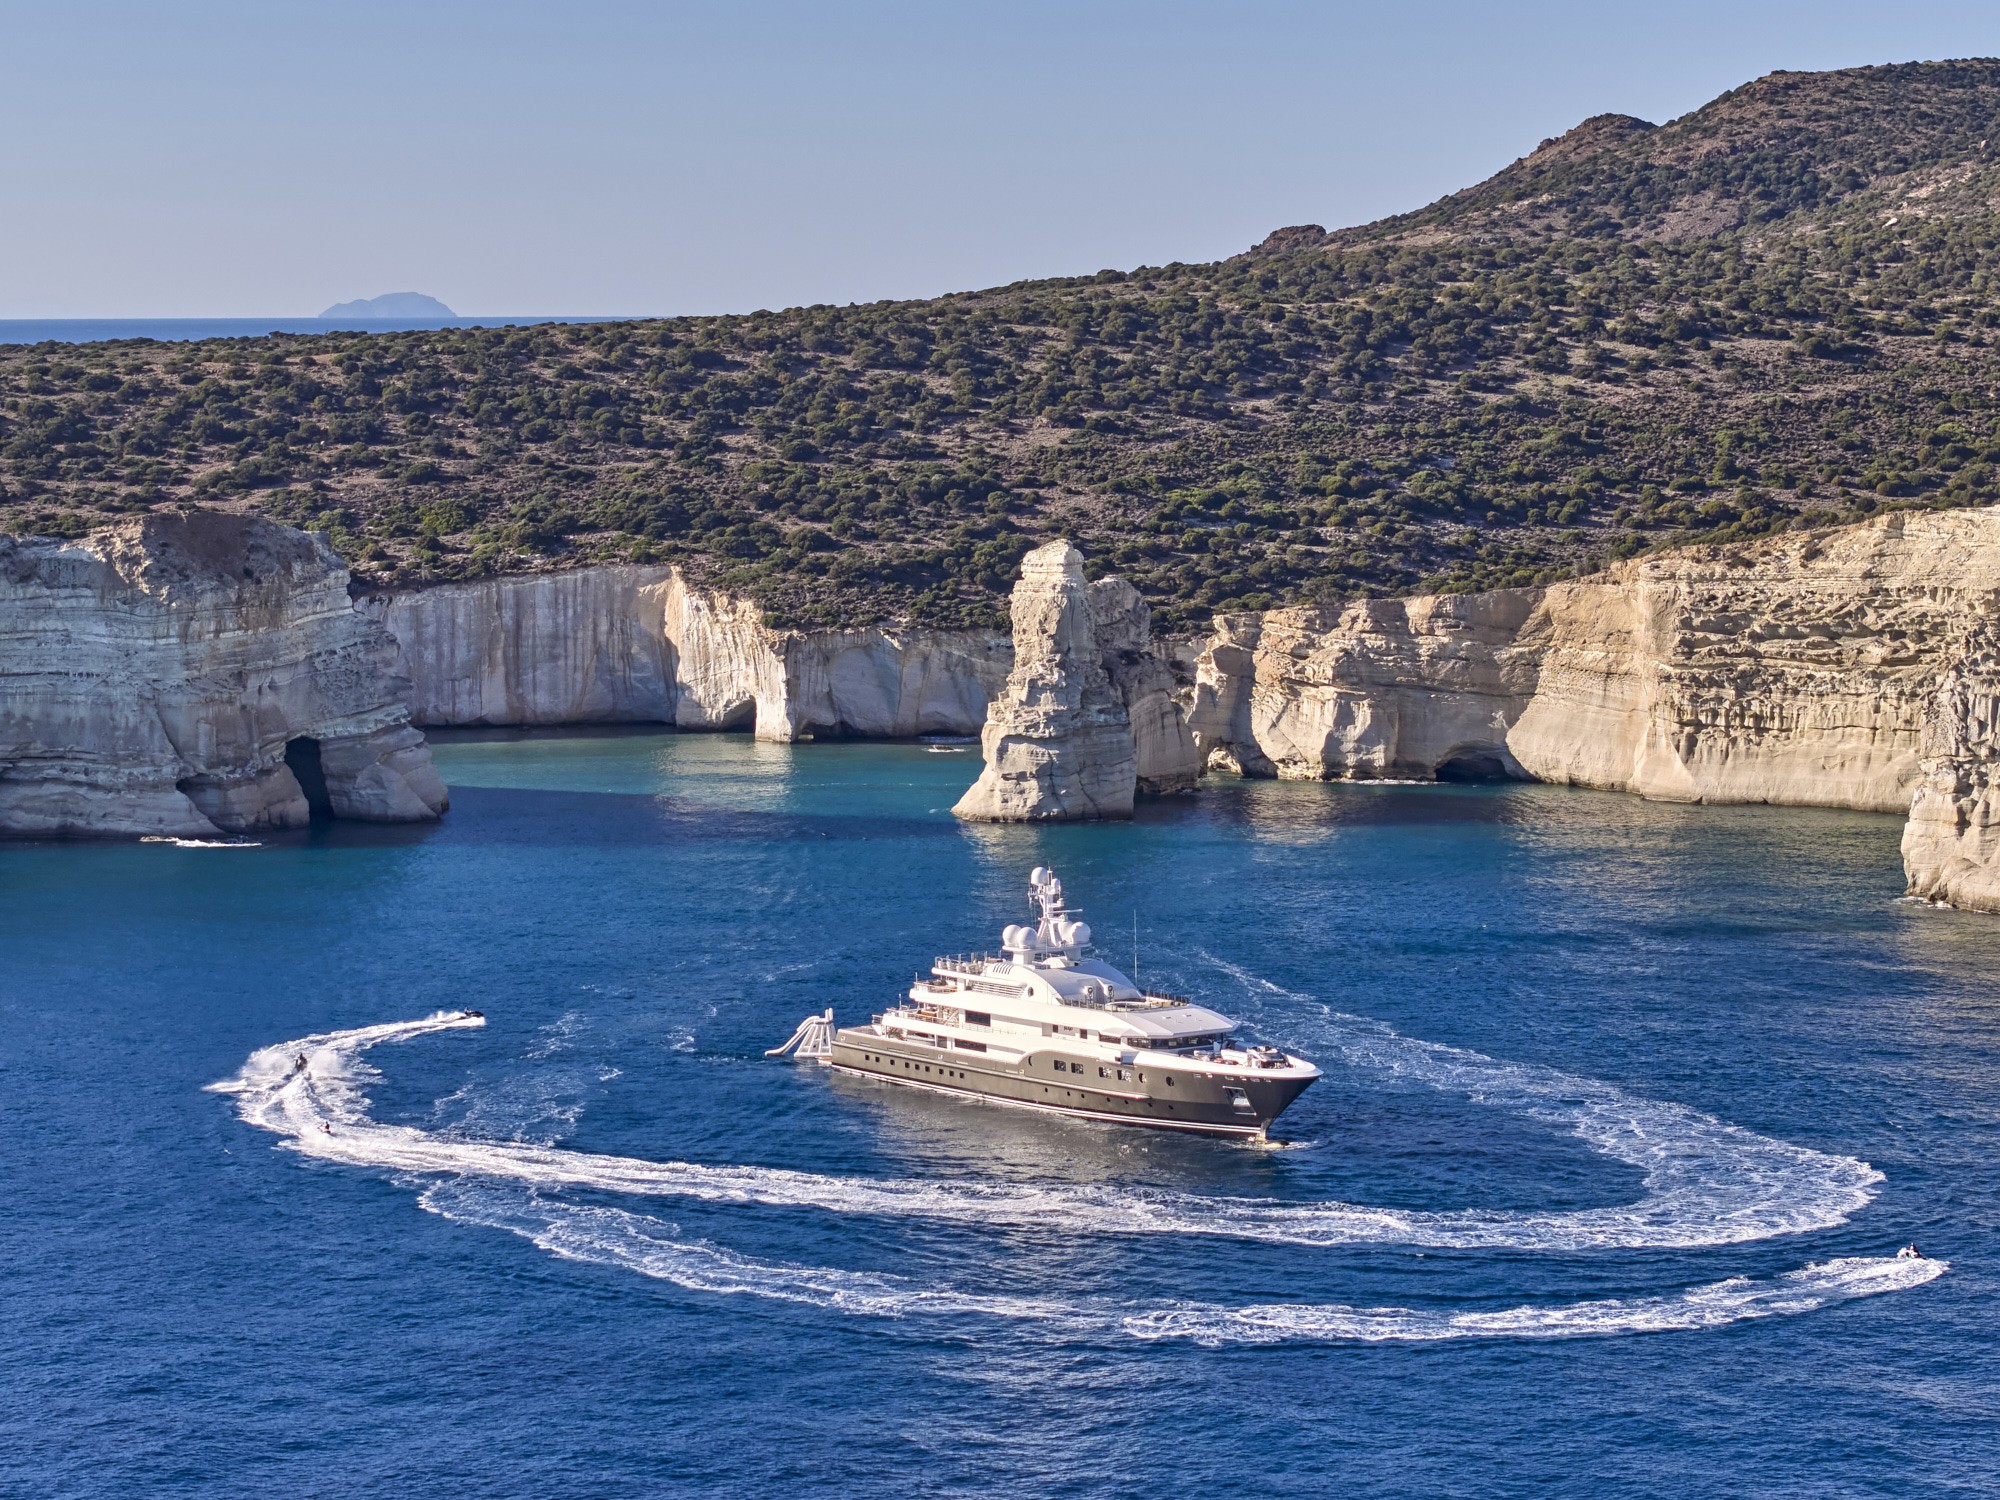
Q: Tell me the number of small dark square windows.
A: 9